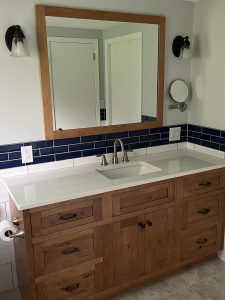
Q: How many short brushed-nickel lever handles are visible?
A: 2